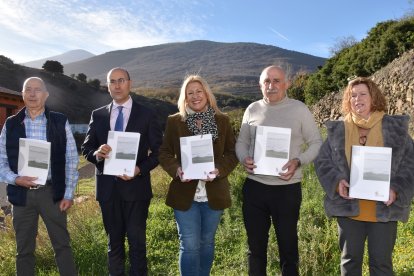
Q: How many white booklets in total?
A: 5